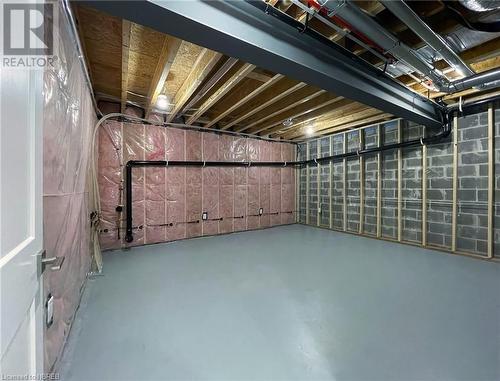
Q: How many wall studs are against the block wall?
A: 11